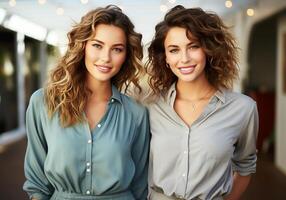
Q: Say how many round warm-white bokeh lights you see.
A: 8